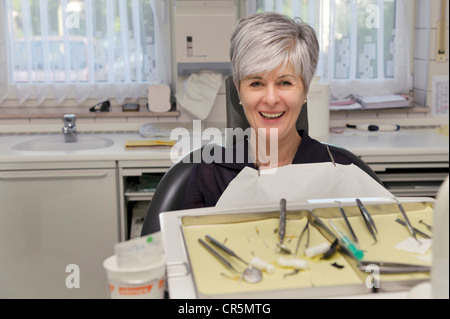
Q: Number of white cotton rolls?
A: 3